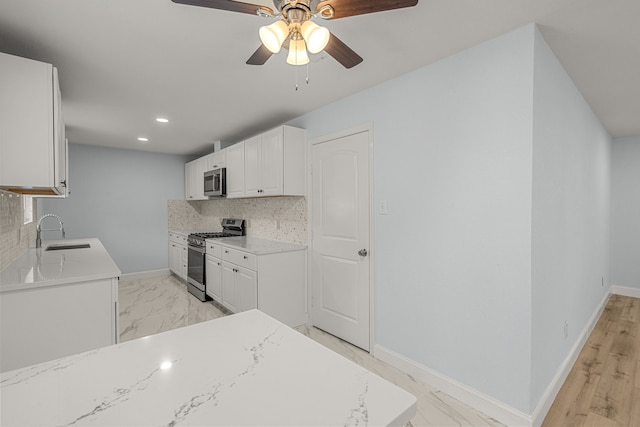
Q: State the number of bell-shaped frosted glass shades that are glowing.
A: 3